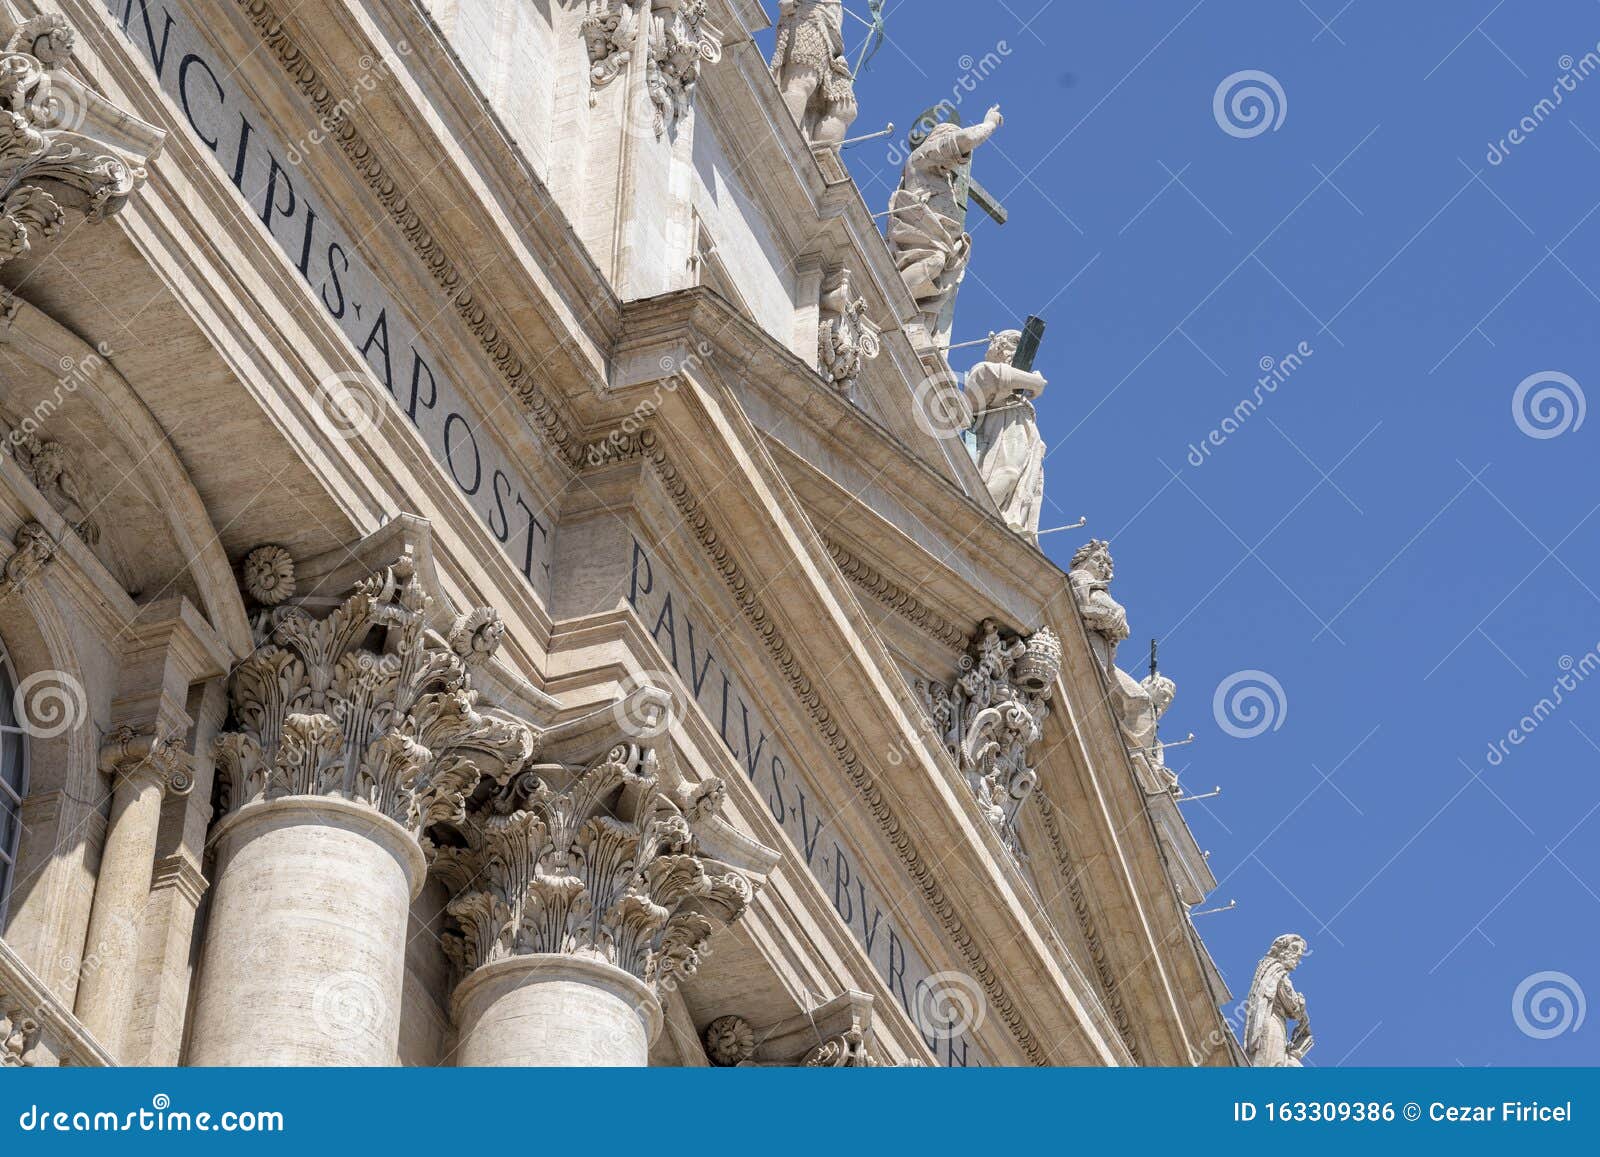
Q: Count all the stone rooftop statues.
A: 6